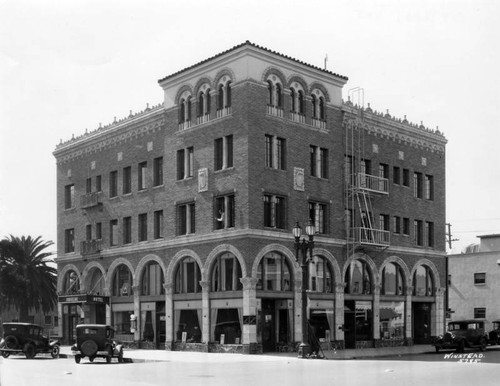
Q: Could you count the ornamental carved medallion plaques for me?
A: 2